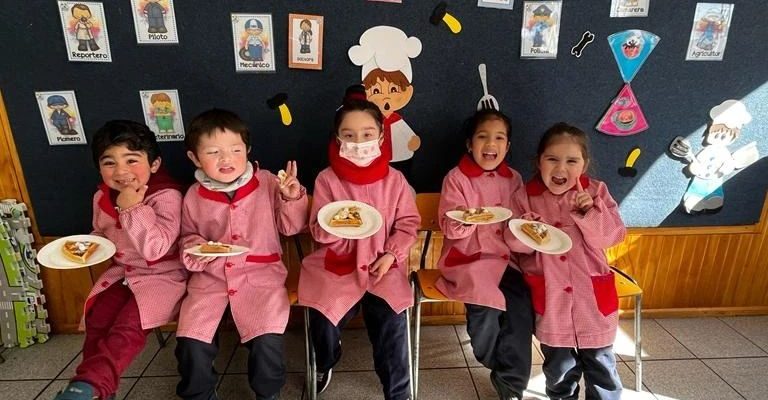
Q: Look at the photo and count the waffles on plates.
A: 5